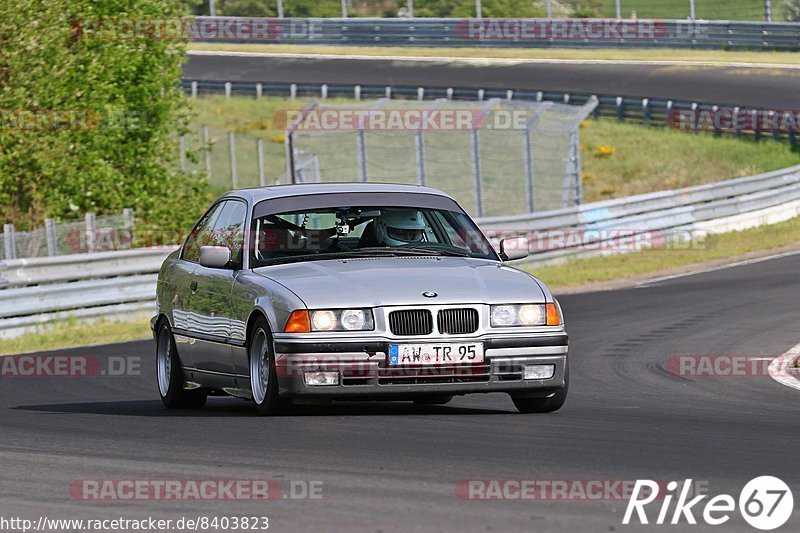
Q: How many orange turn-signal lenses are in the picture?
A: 2